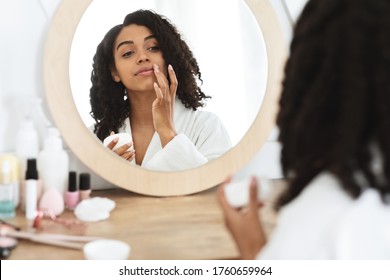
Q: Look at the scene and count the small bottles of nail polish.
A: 2